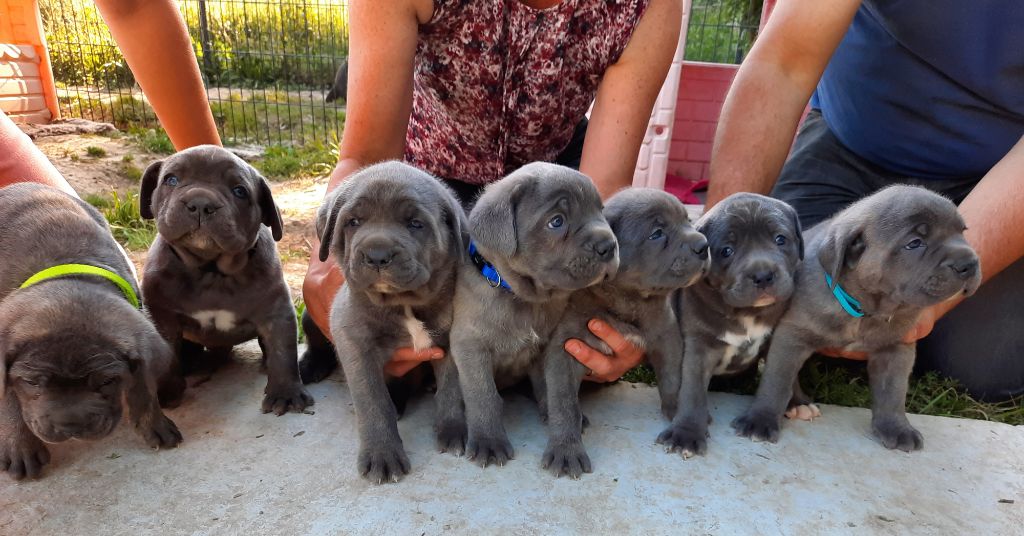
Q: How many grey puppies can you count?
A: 7